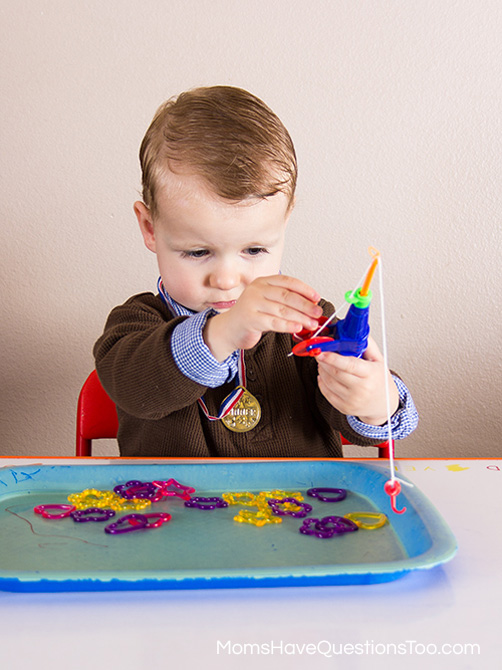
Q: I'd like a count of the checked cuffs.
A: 2